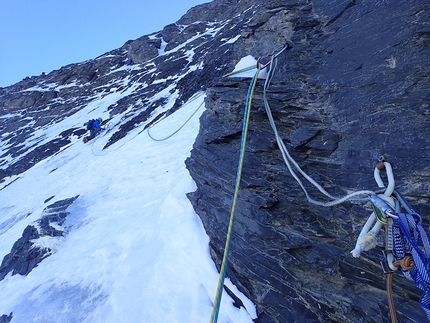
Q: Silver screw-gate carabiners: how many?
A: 1